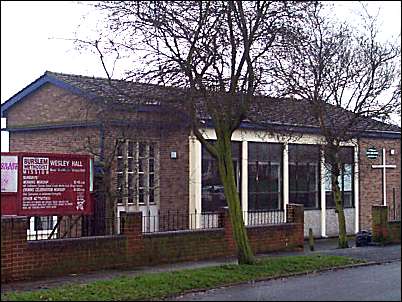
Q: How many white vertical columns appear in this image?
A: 5